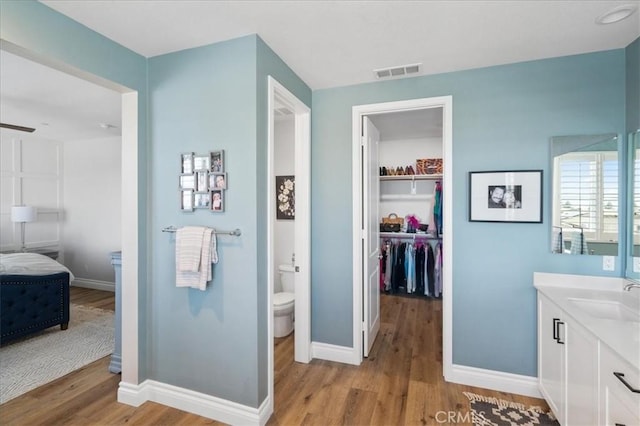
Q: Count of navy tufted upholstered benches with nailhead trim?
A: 1